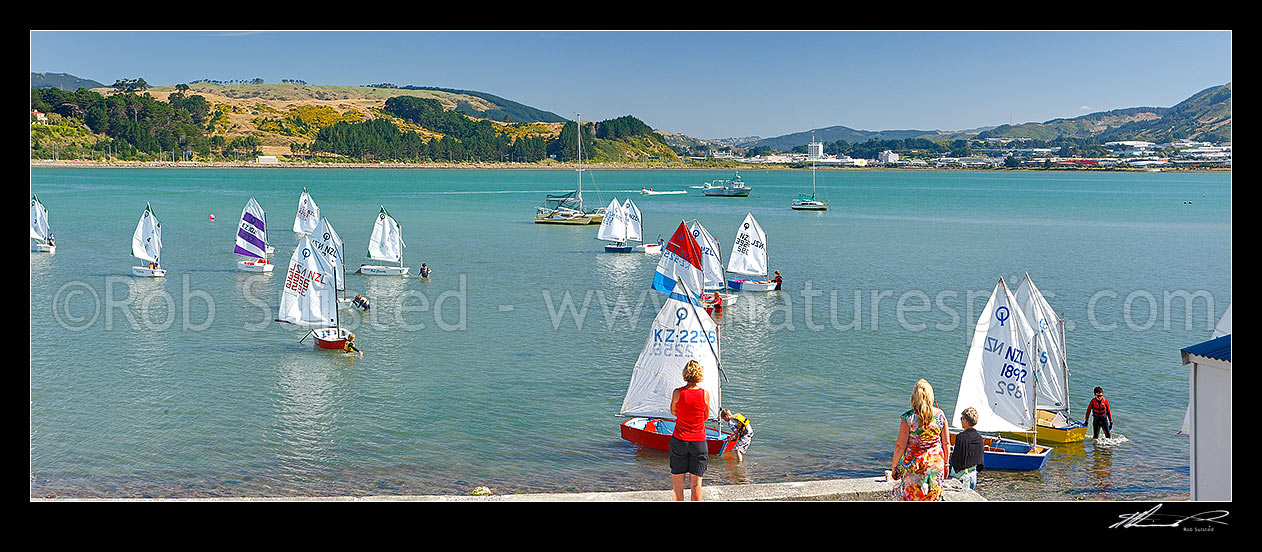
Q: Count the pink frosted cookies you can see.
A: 0